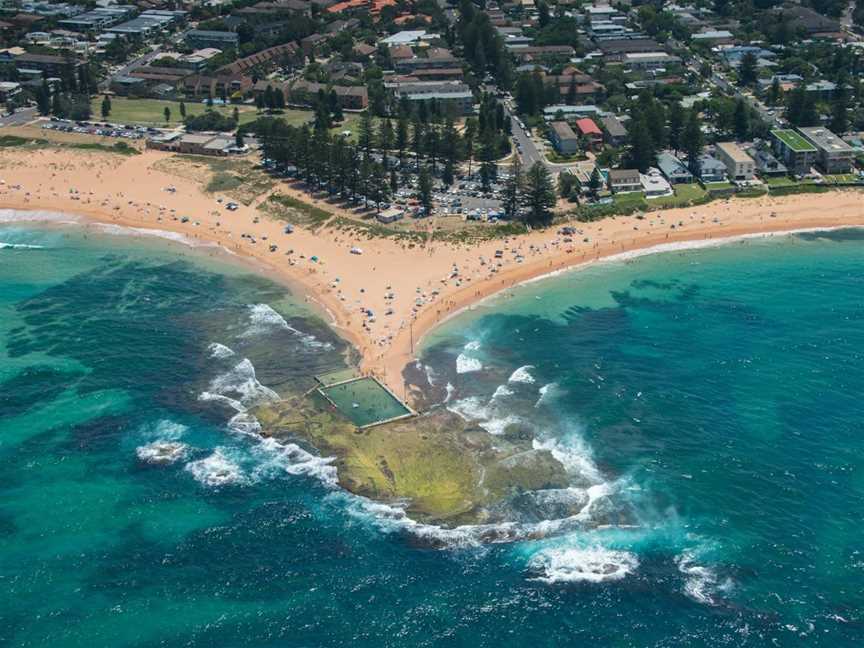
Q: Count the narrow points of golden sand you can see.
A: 1